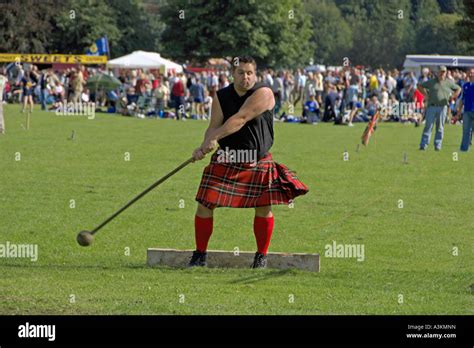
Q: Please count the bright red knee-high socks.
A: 2